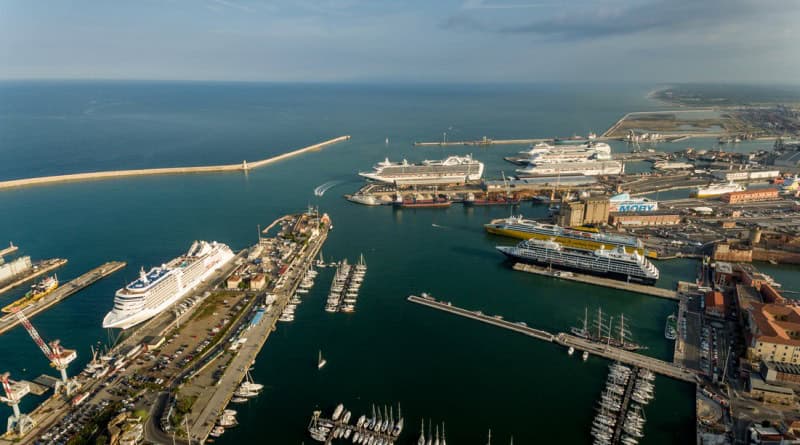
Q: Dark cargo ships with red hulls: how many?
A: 2